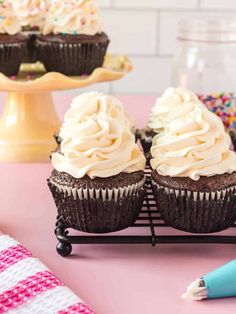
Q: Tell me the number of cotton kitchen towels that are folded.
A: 1